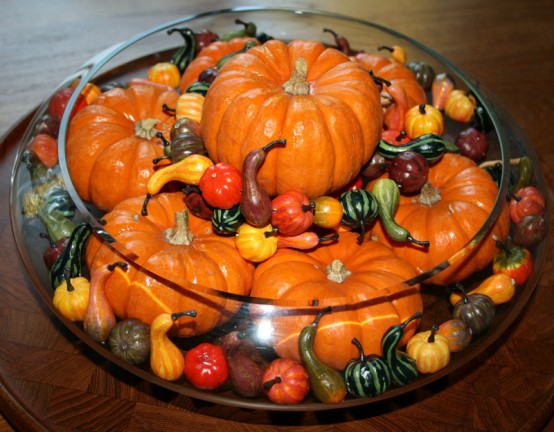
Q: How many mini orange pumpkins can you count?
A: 7